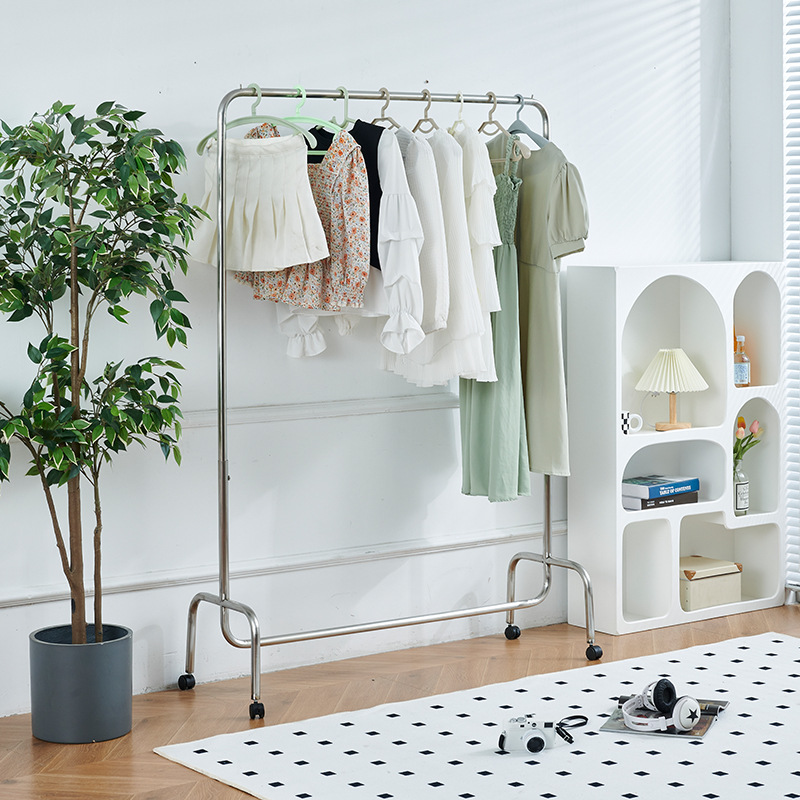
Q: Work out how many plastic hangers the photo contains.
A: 8